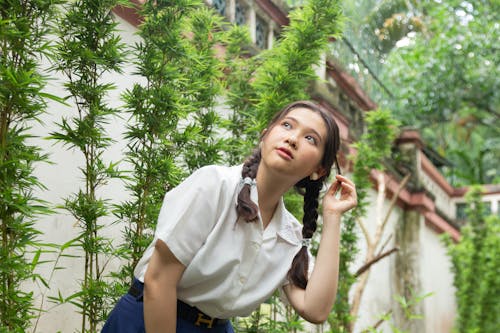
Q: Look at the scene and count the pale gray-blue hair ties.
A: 2